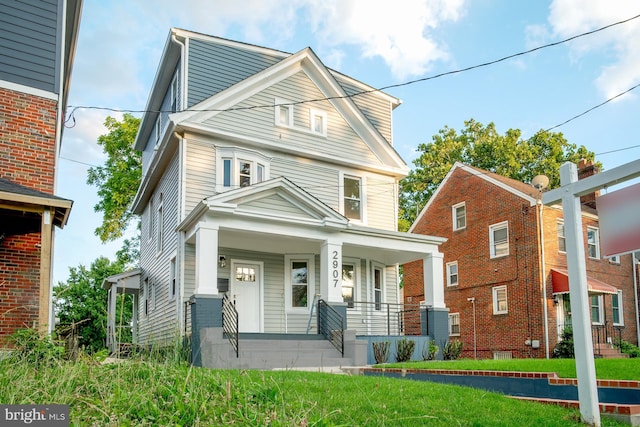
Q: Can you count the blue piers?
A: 3